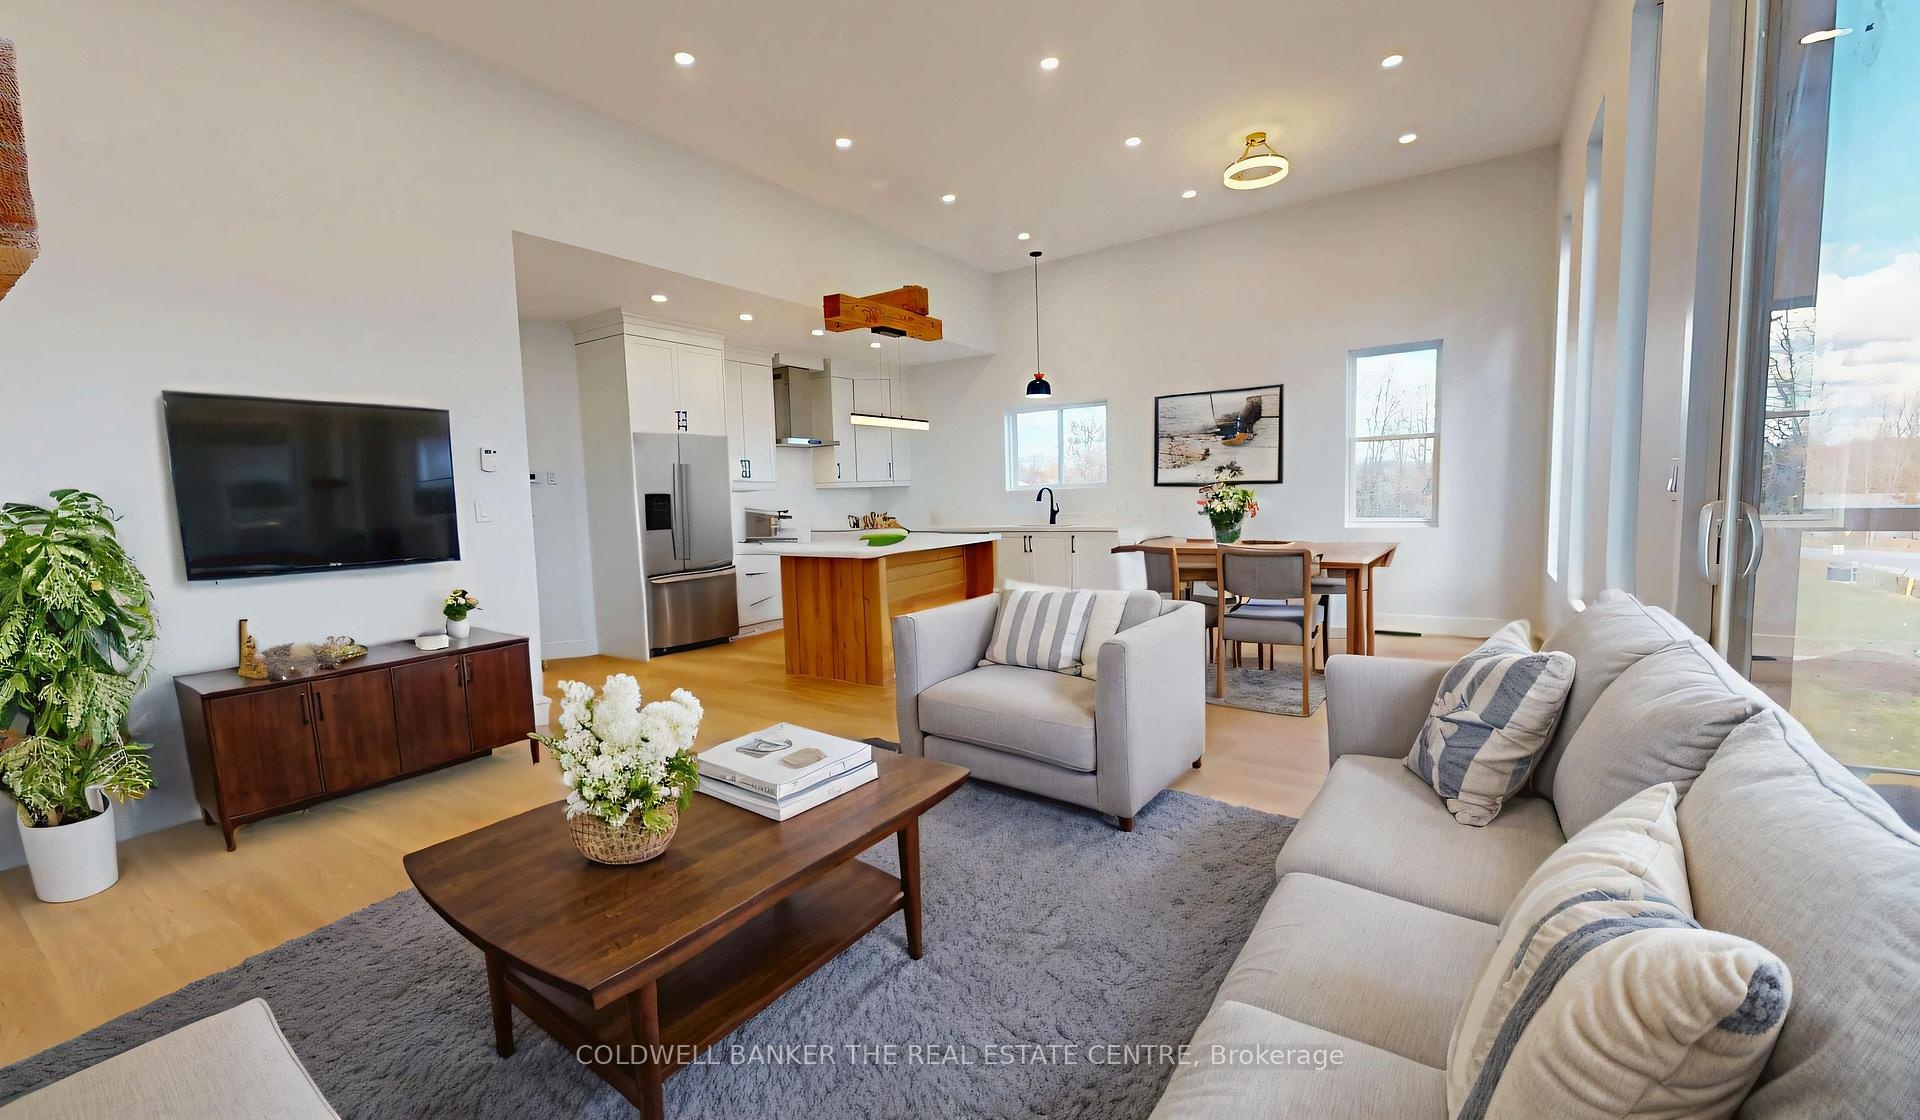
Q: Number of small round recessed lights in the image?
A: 13